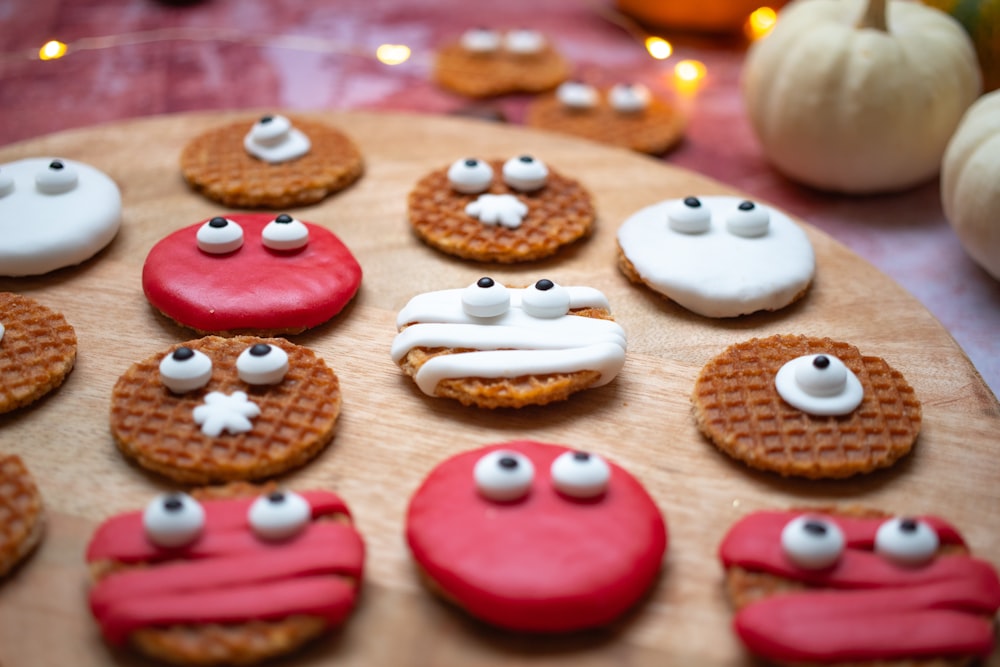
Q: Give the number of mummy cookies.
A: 3